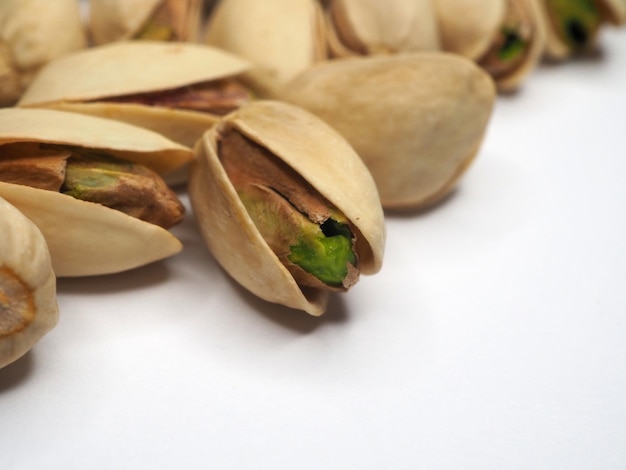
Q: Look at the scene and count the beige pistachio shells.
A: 11